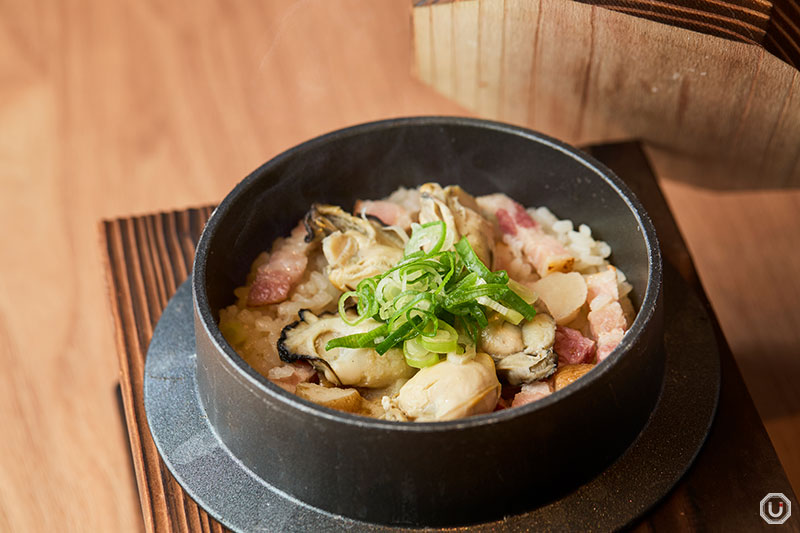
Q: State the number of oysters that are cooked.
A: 5